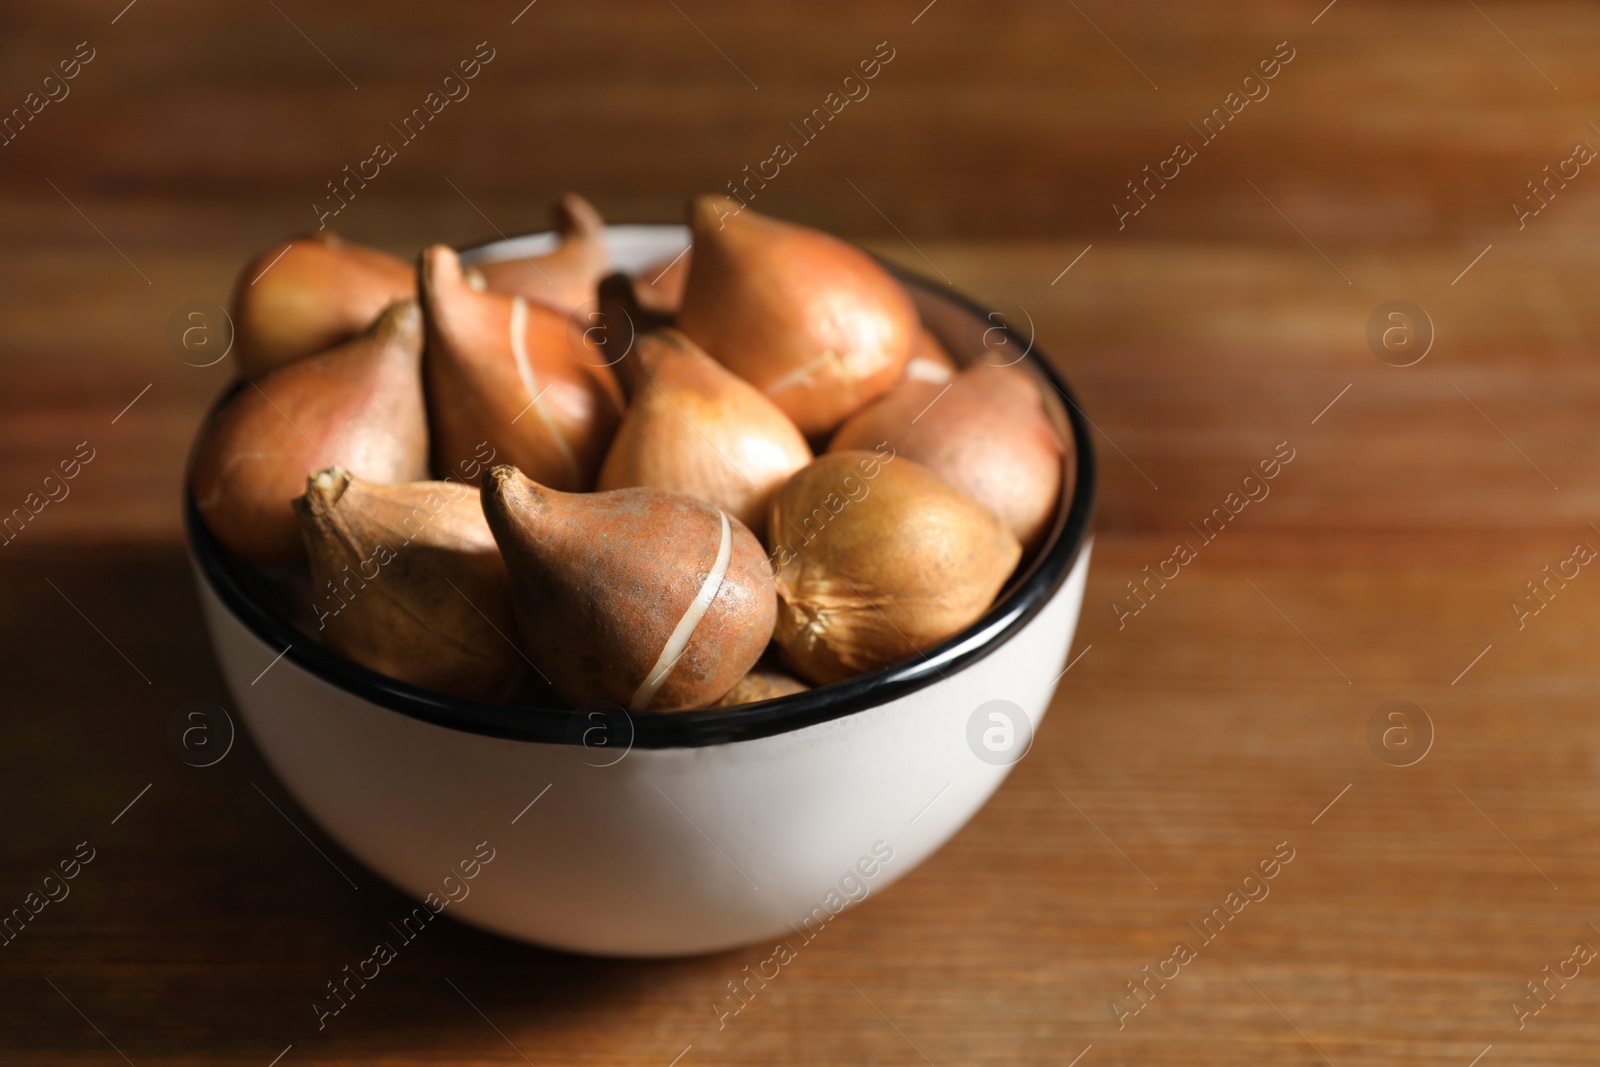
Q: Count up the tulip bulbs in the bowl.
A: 13